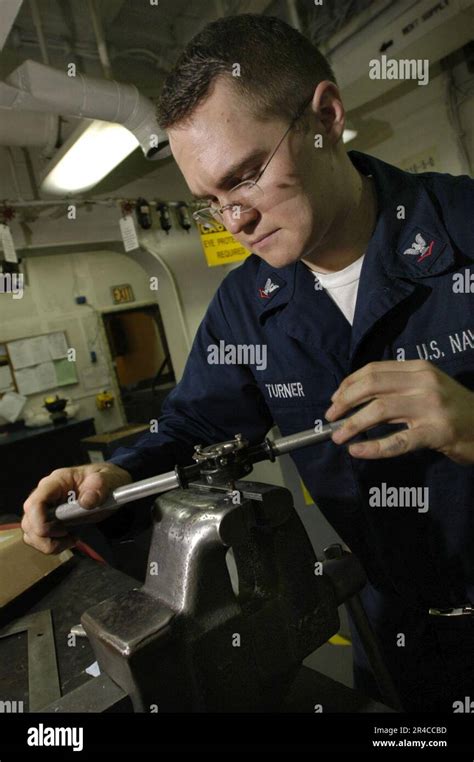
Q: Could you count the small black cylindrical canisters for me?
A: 3